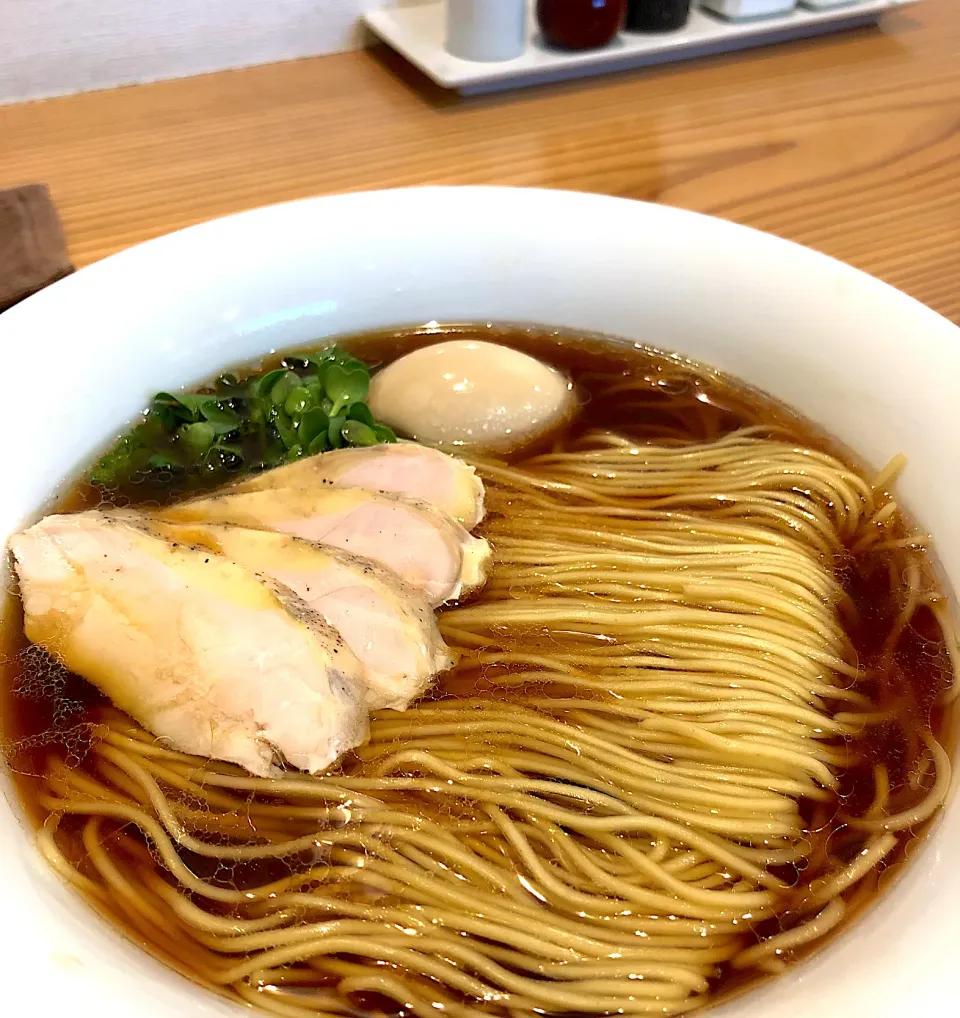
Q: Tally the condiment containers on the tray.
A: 5